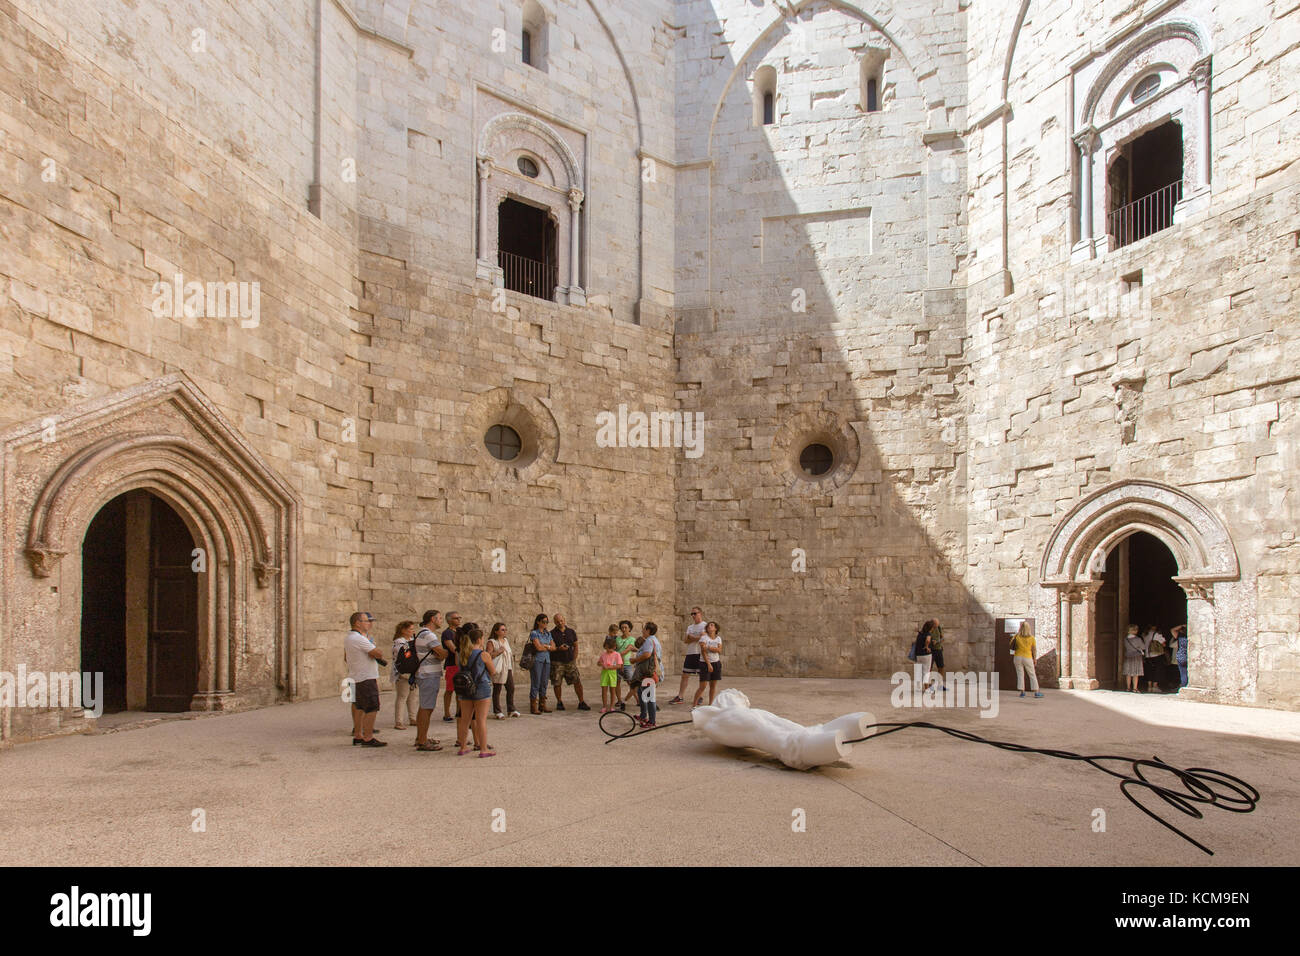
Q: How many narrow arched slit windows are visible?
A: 3